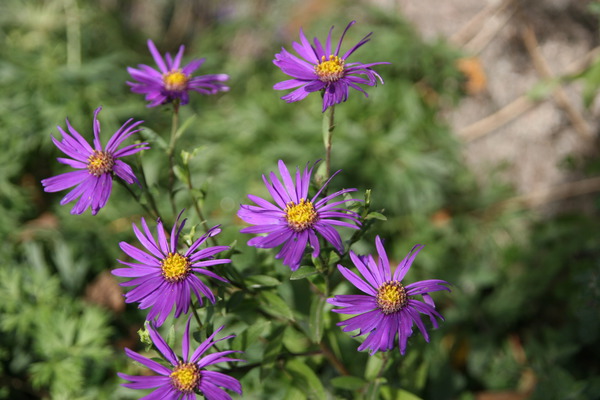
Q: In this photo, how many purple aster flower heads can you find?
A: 7